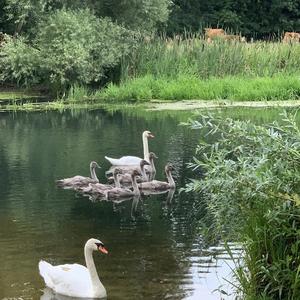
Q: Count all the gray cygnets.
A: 6